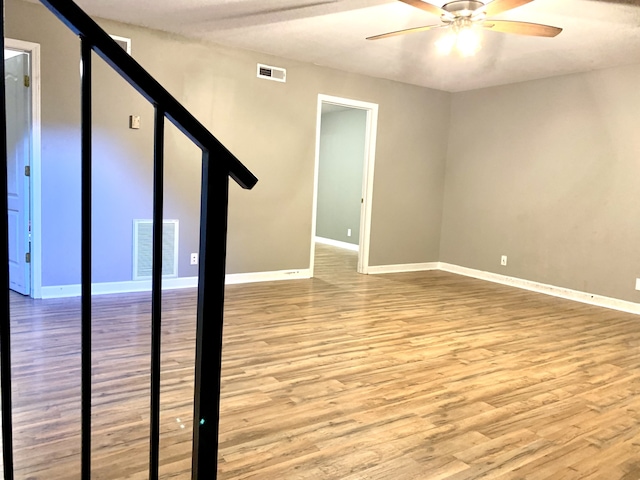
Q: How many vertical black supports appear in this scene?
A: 4